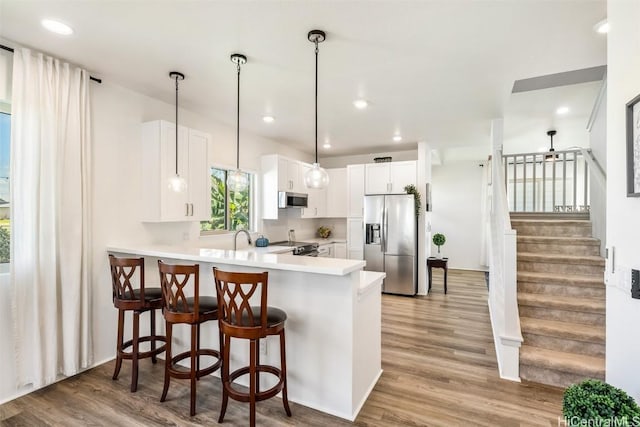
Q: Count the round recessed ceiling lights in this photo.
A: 7